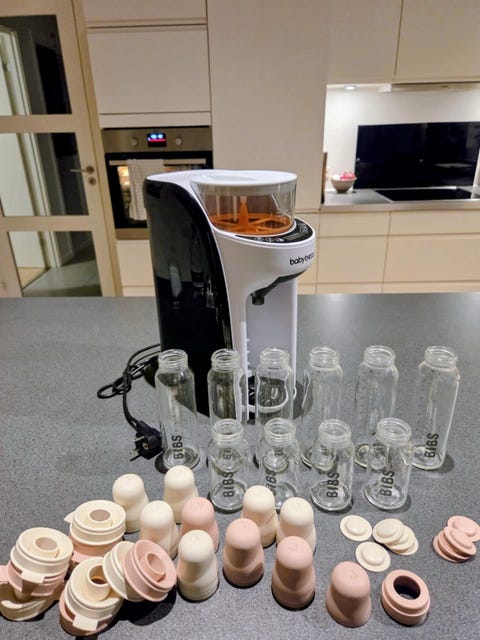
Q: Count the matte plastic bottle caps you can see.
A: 10